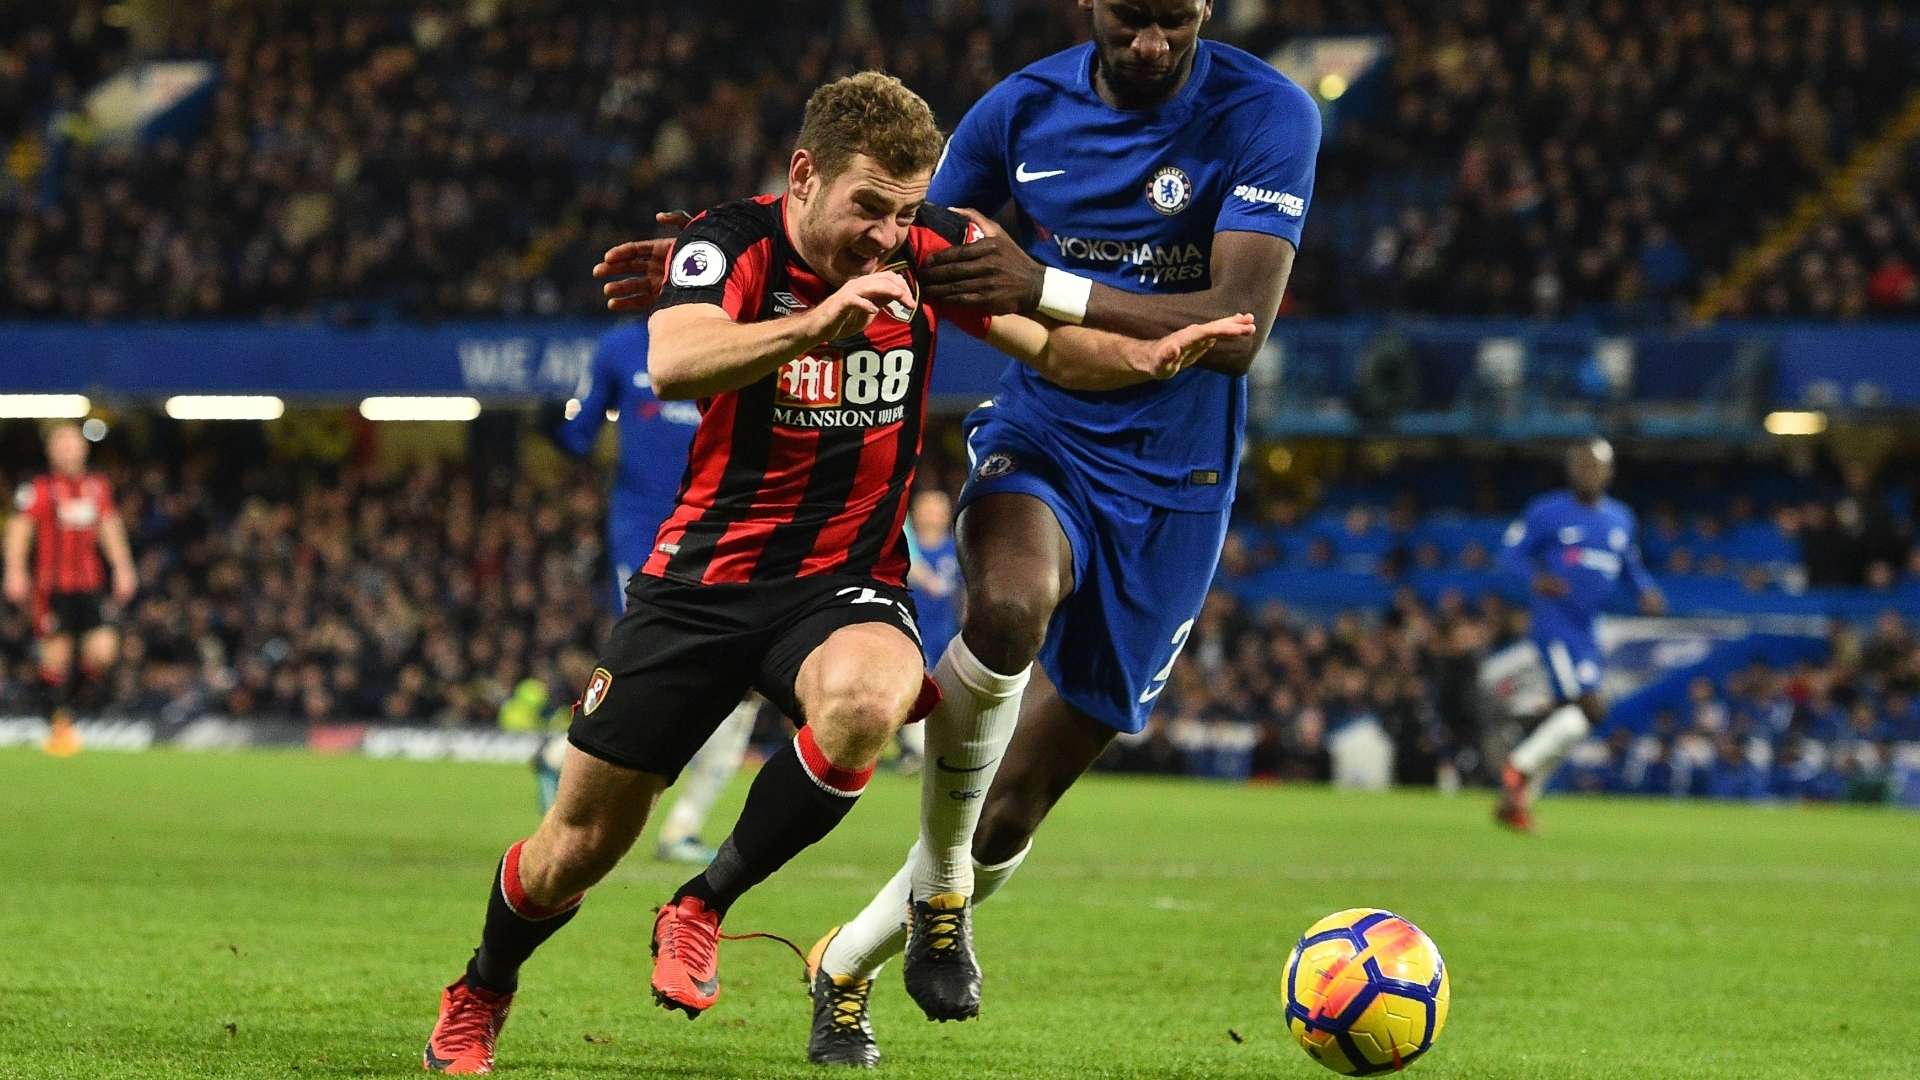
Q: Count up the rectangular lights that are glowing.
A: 4